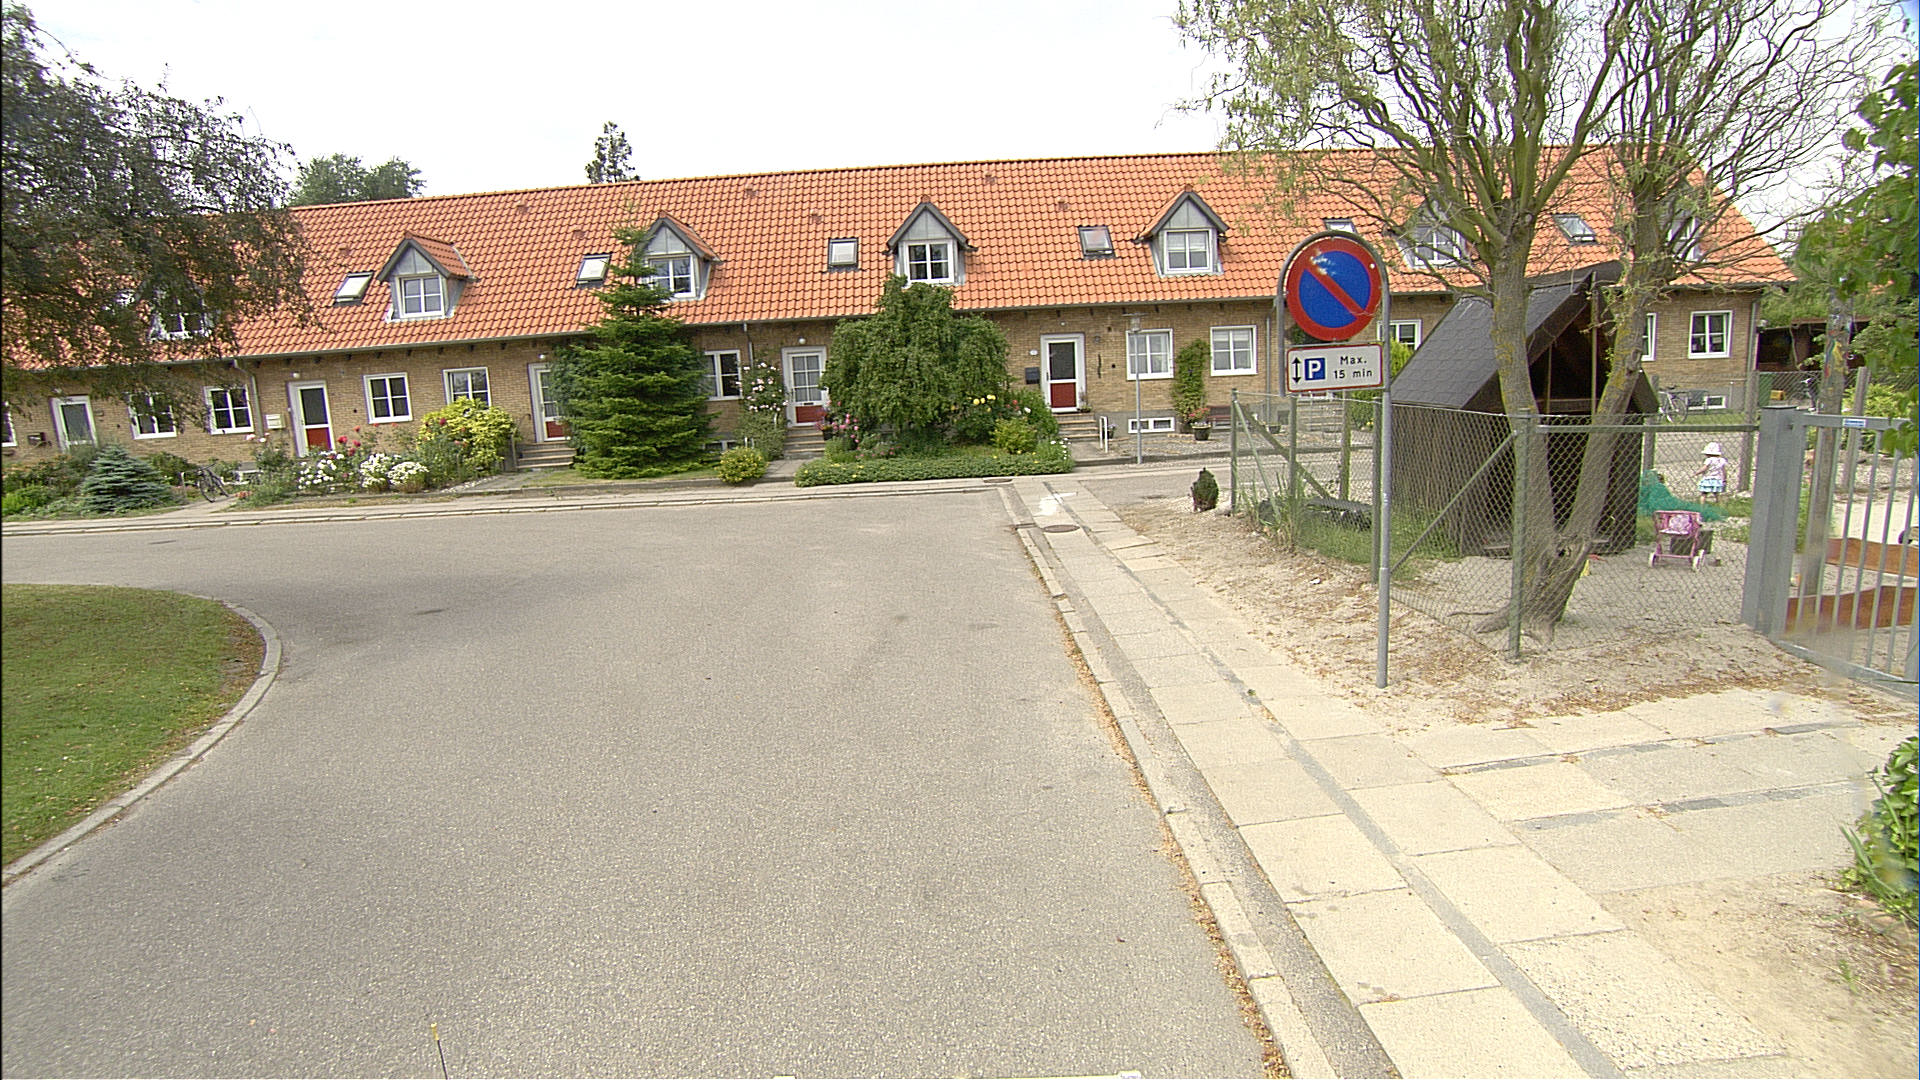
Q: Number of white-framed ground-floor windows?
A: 11